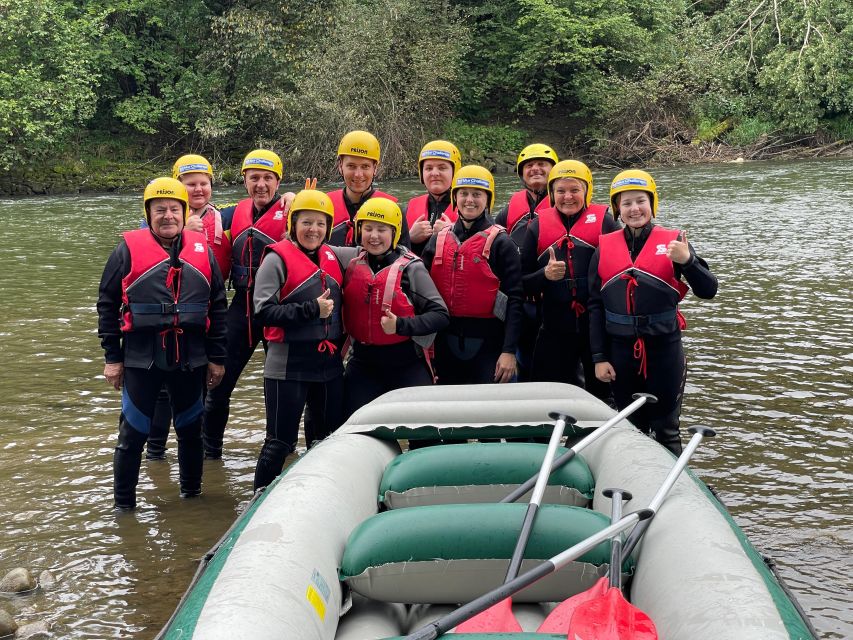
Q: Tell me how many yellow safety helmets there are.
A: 11